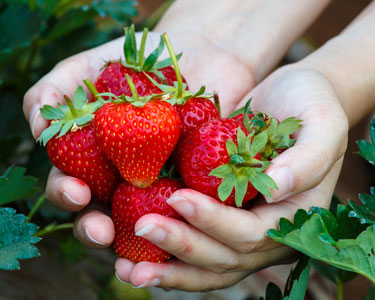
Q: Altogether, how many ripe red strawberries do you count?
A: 7